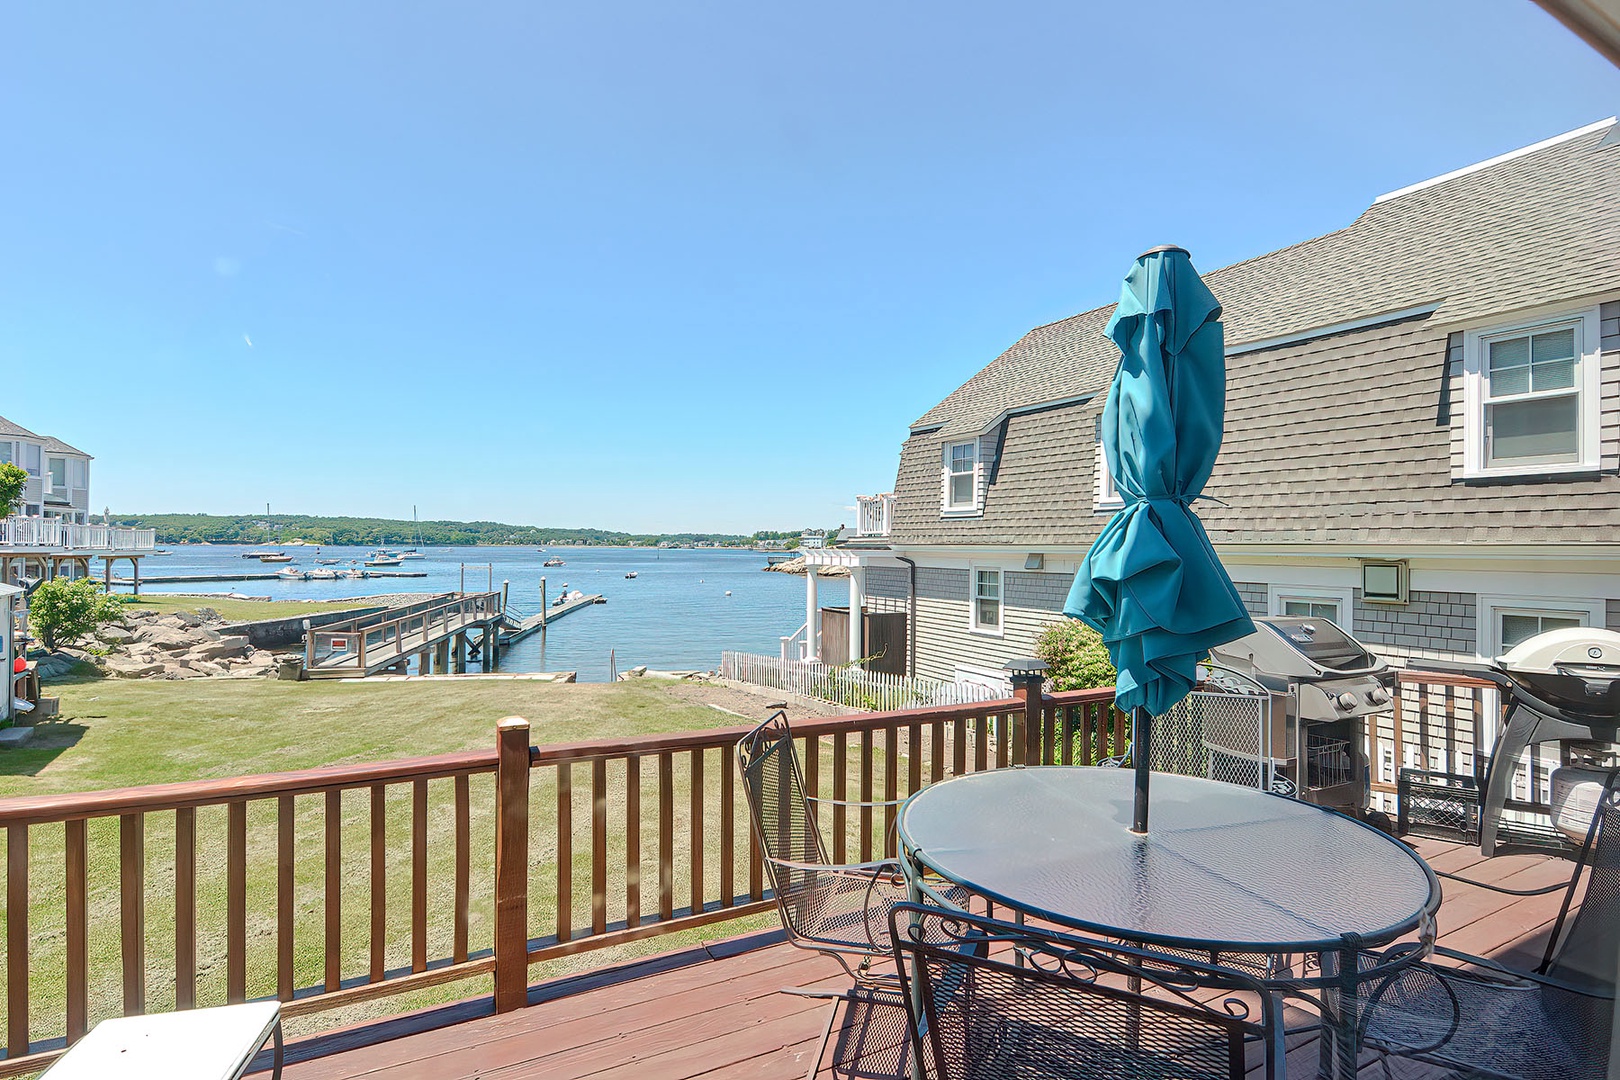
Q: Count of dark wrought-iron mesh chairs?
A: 4